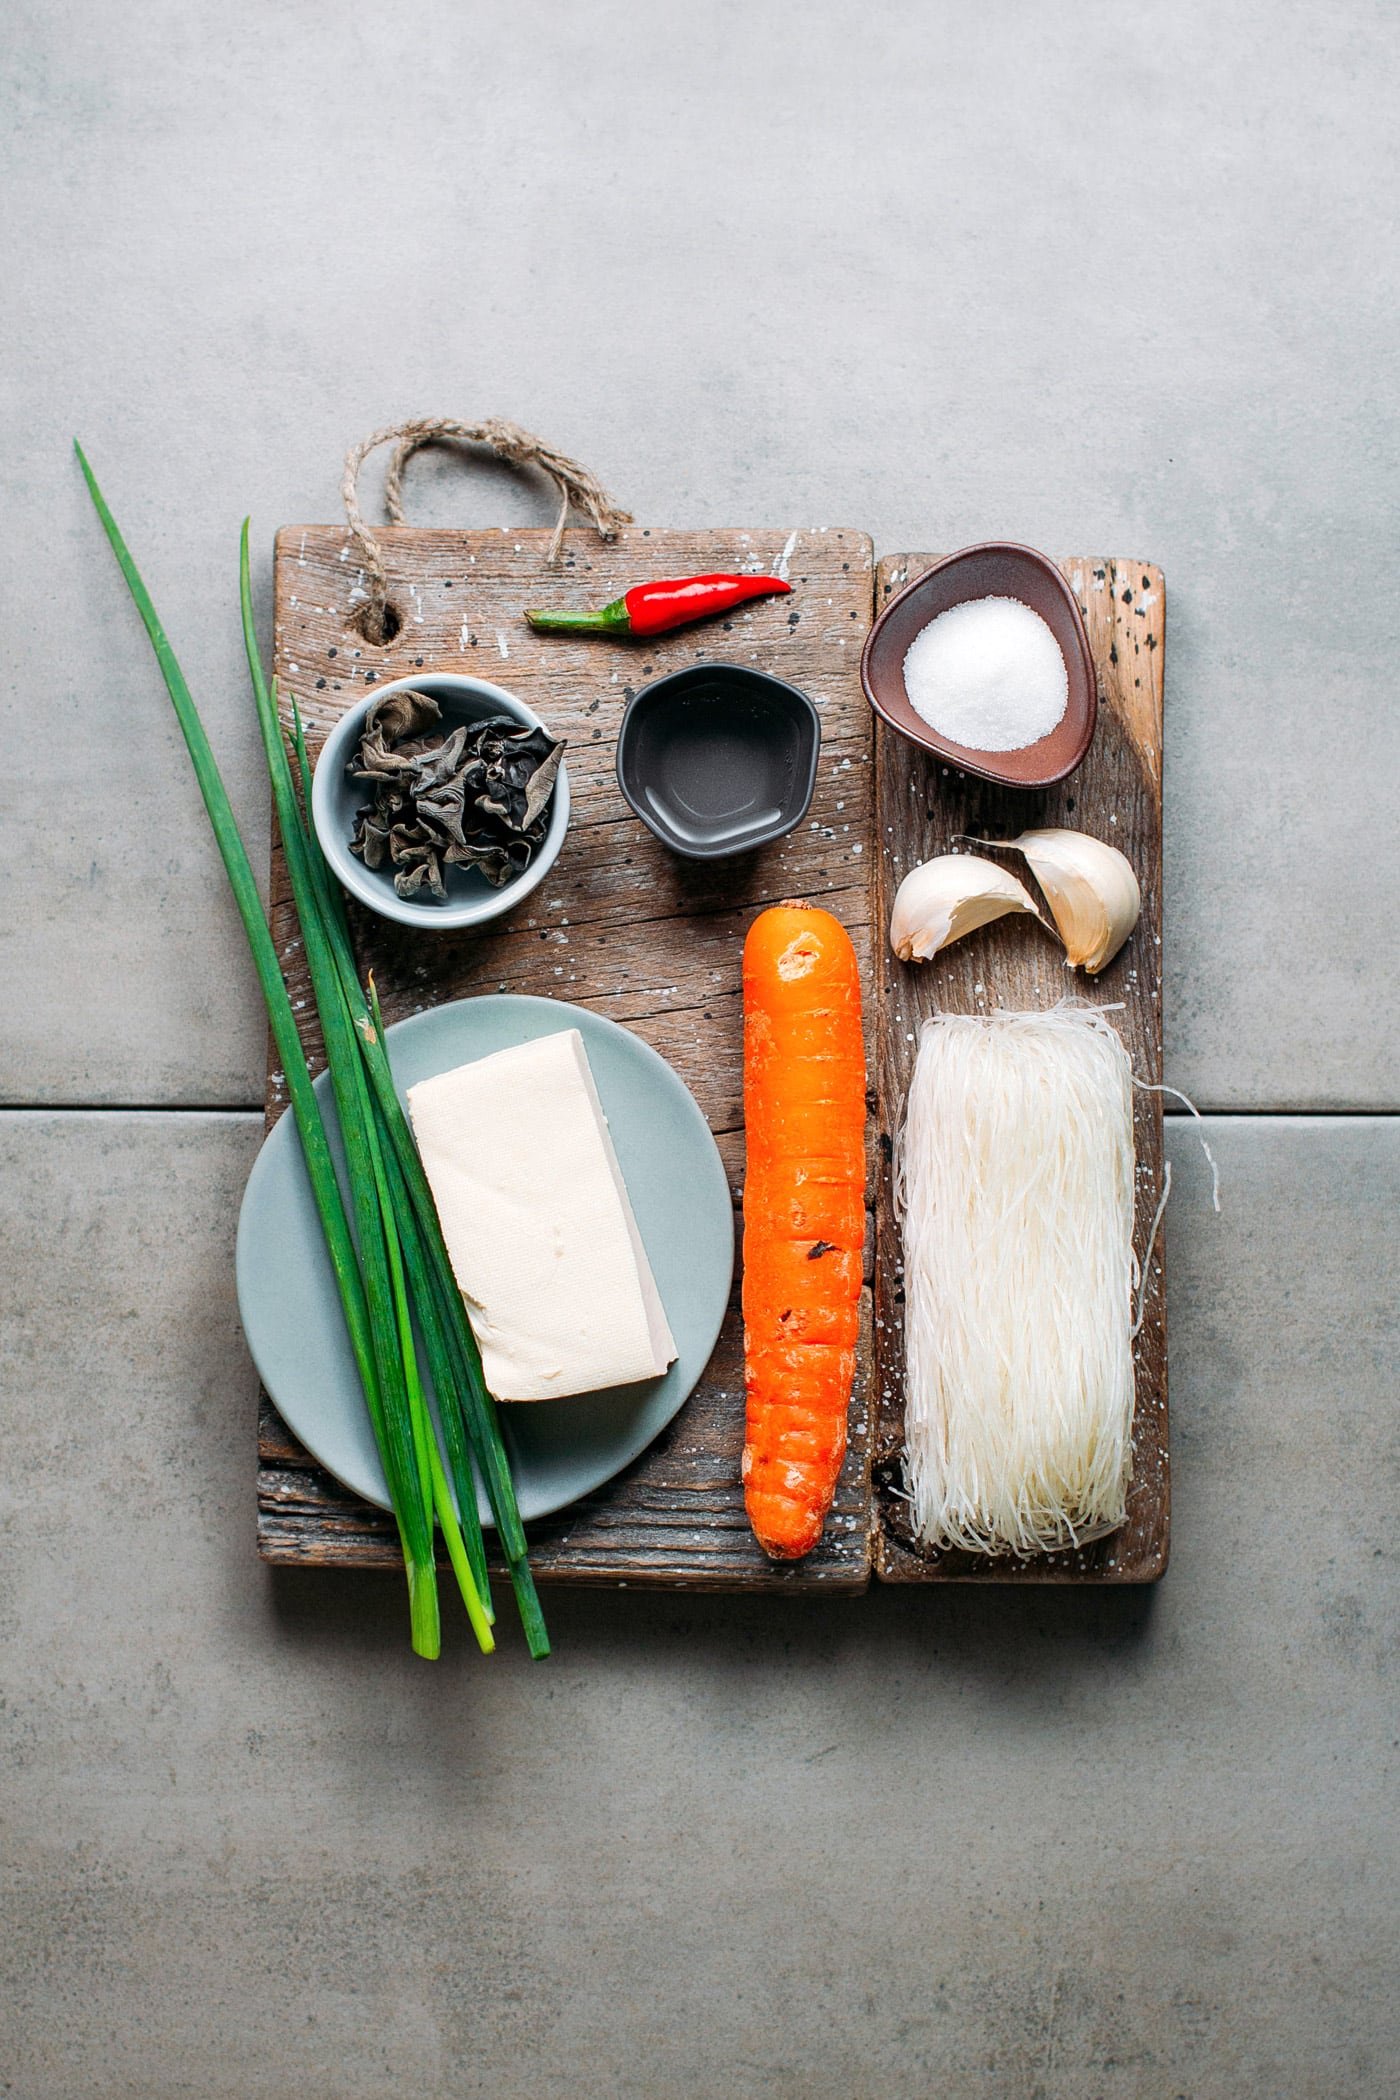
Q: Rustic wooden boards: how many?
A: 2